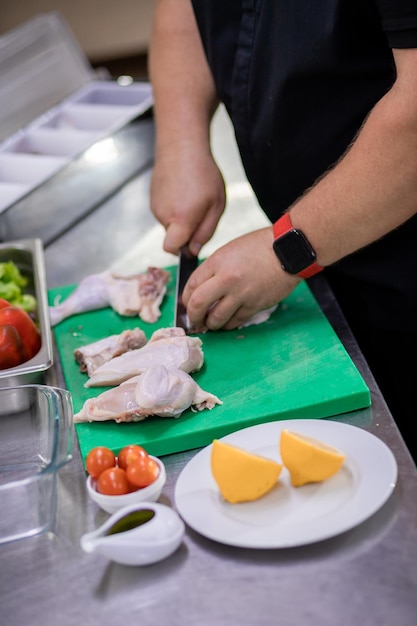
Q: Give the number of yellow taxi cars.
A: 0